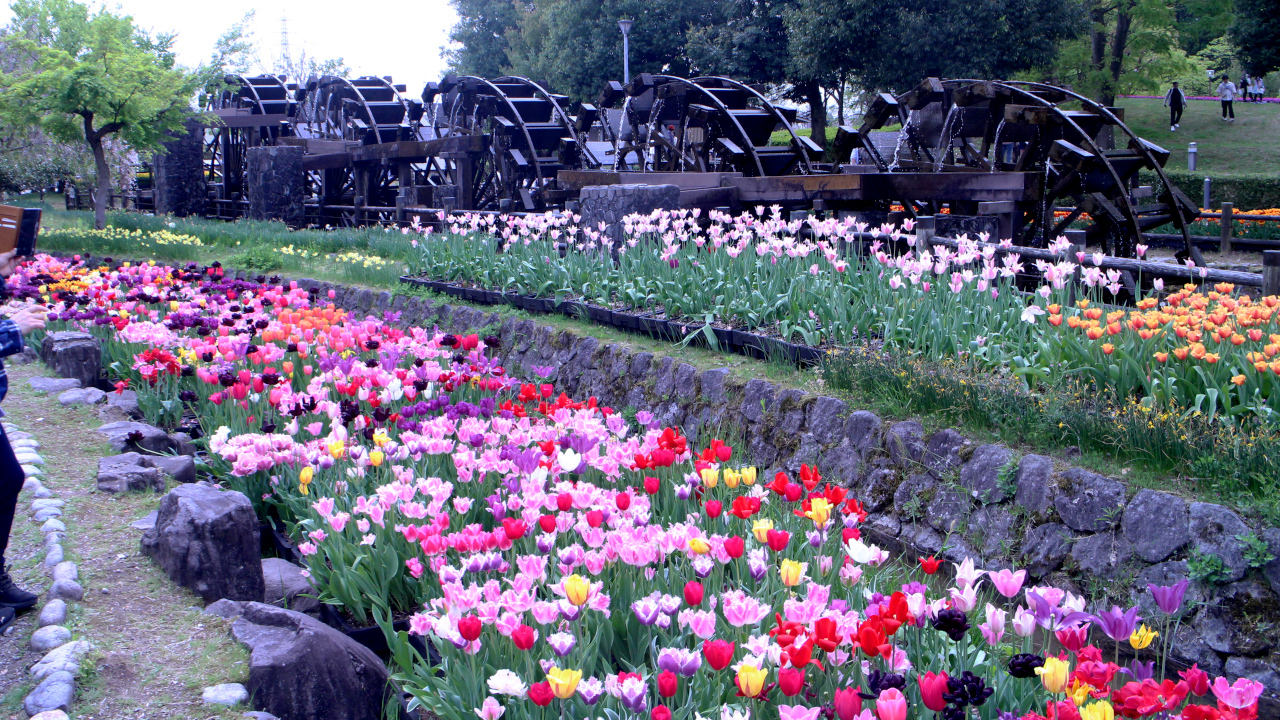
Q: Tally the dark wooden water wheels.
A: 5